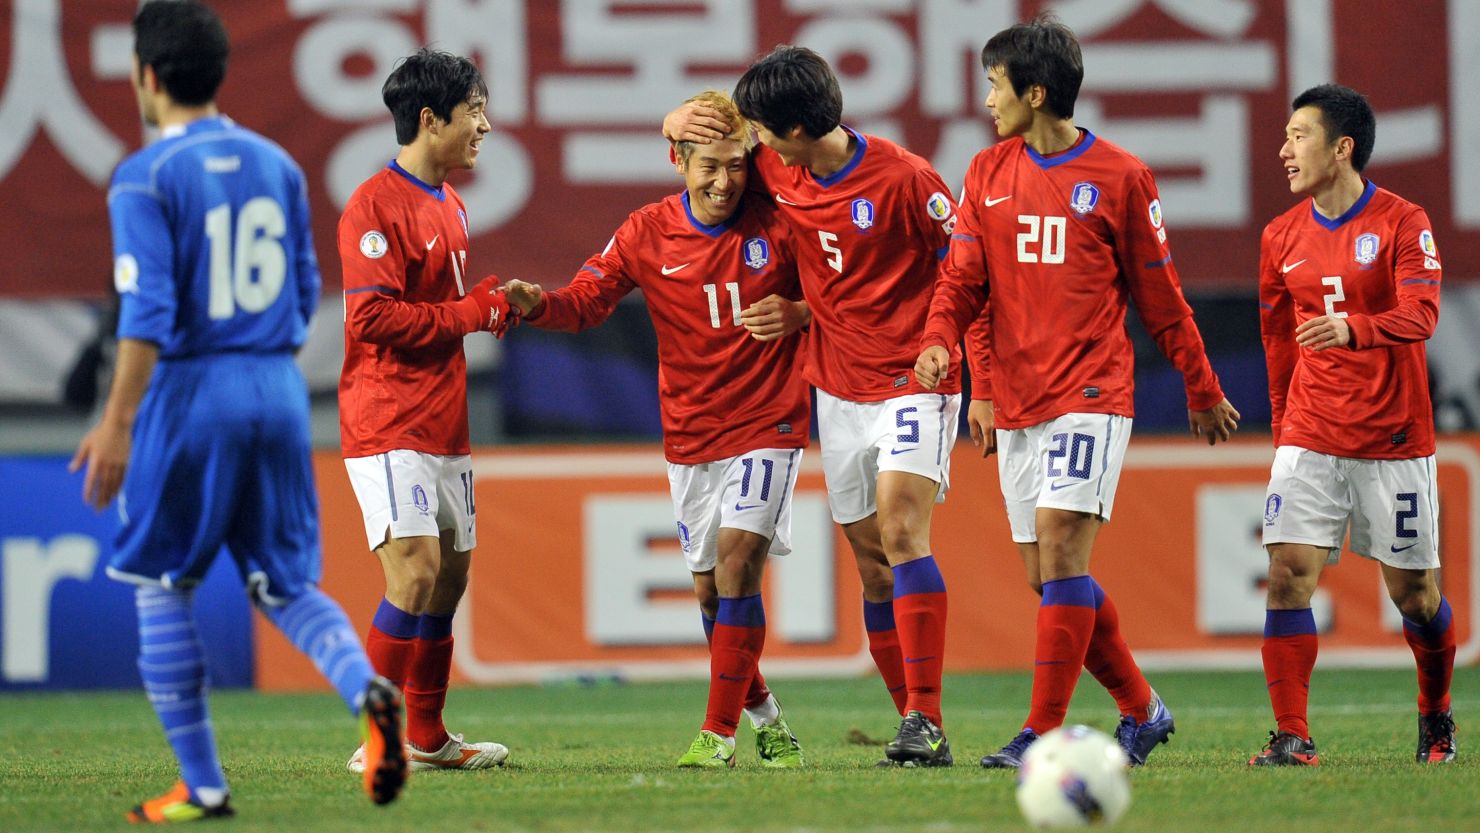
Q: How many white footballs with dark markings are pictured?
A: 1